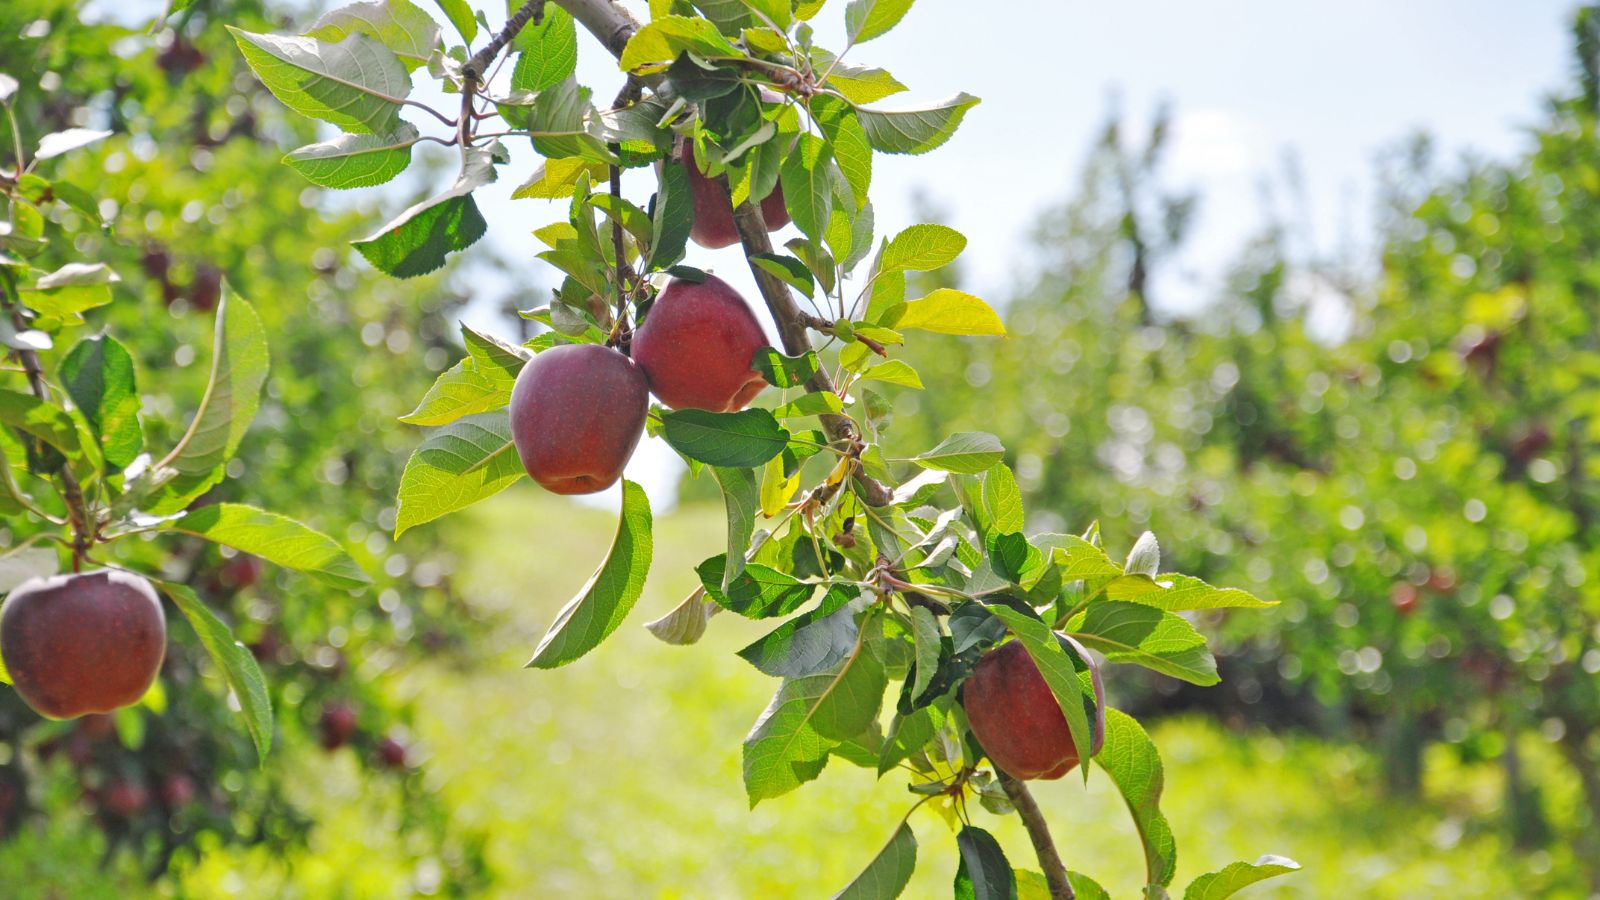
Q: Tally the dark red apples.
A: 5